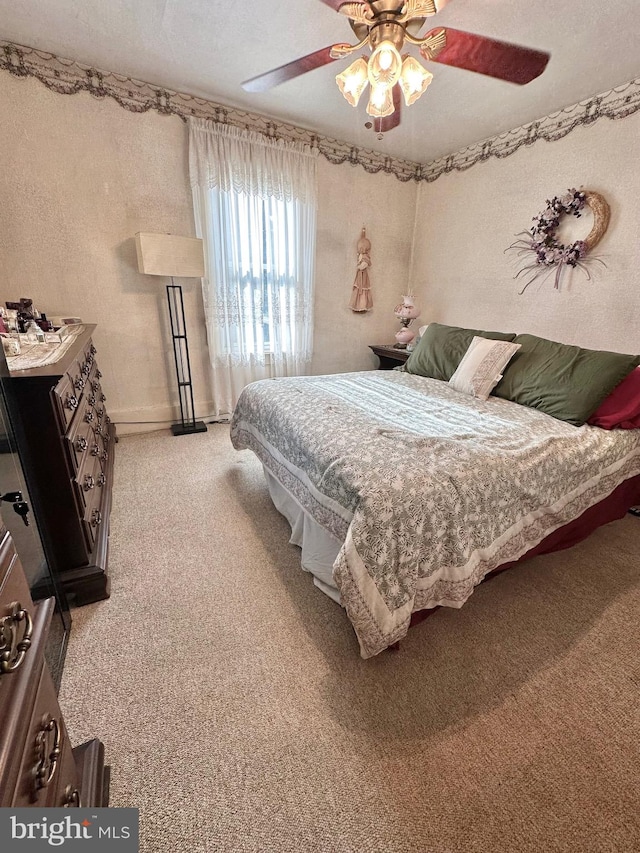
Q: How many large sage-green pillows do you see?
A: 2